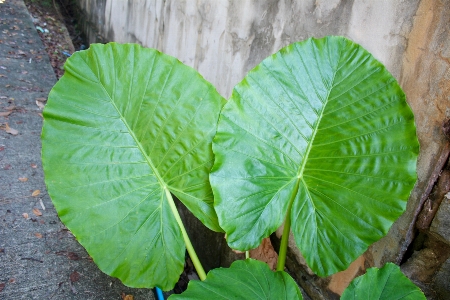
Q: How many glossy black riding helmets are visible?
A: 0